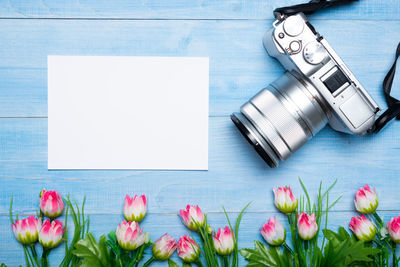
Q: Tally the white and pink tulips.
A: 15